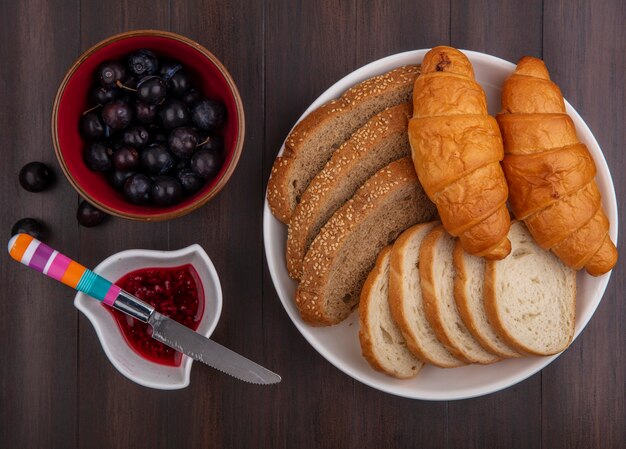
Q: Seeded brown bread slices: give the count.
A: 3